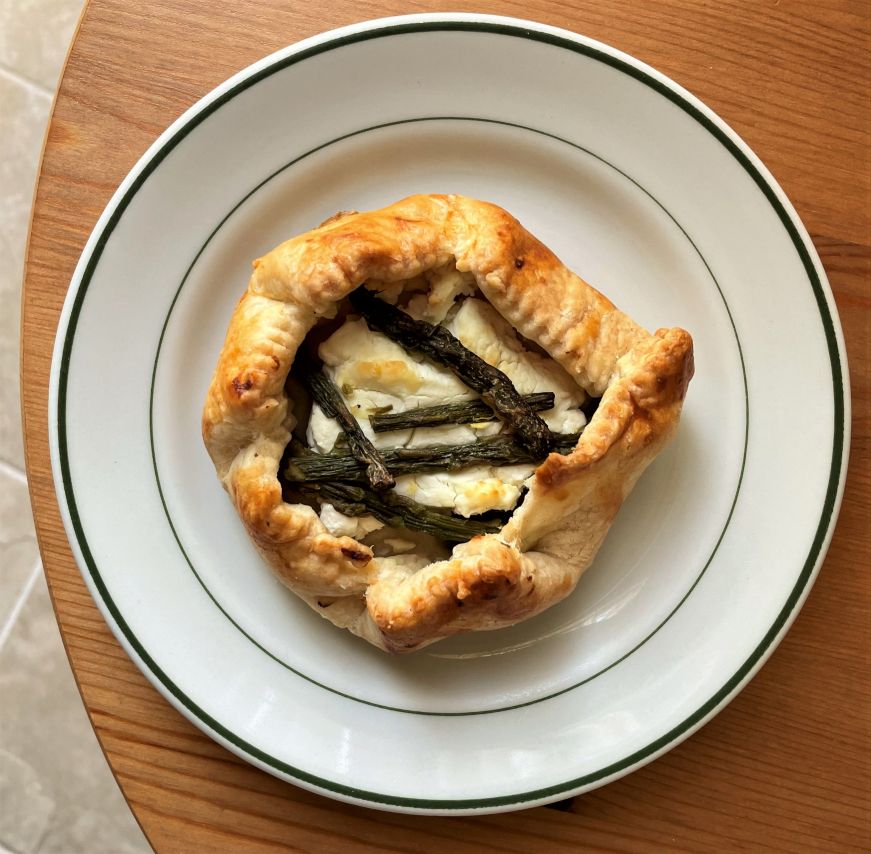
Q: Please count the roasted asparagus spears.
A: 5